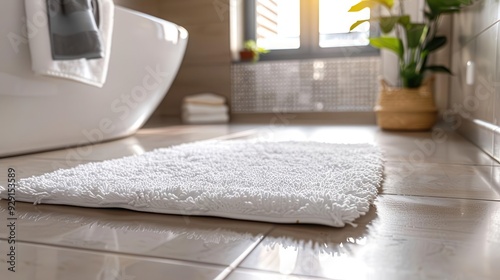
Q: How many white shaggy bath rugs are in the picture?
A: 1